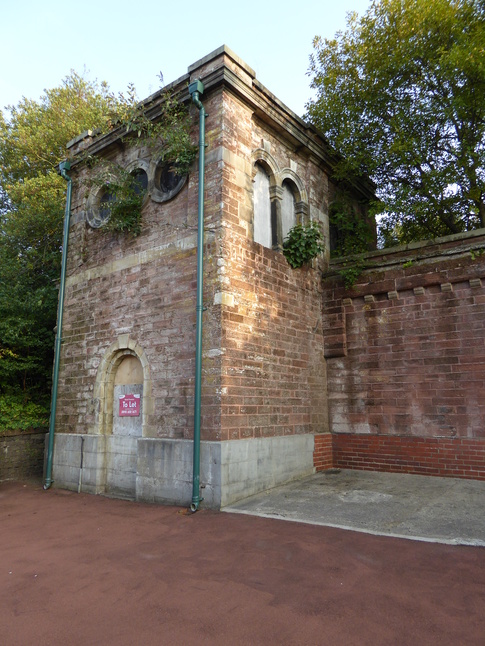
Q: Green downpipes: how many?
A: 2